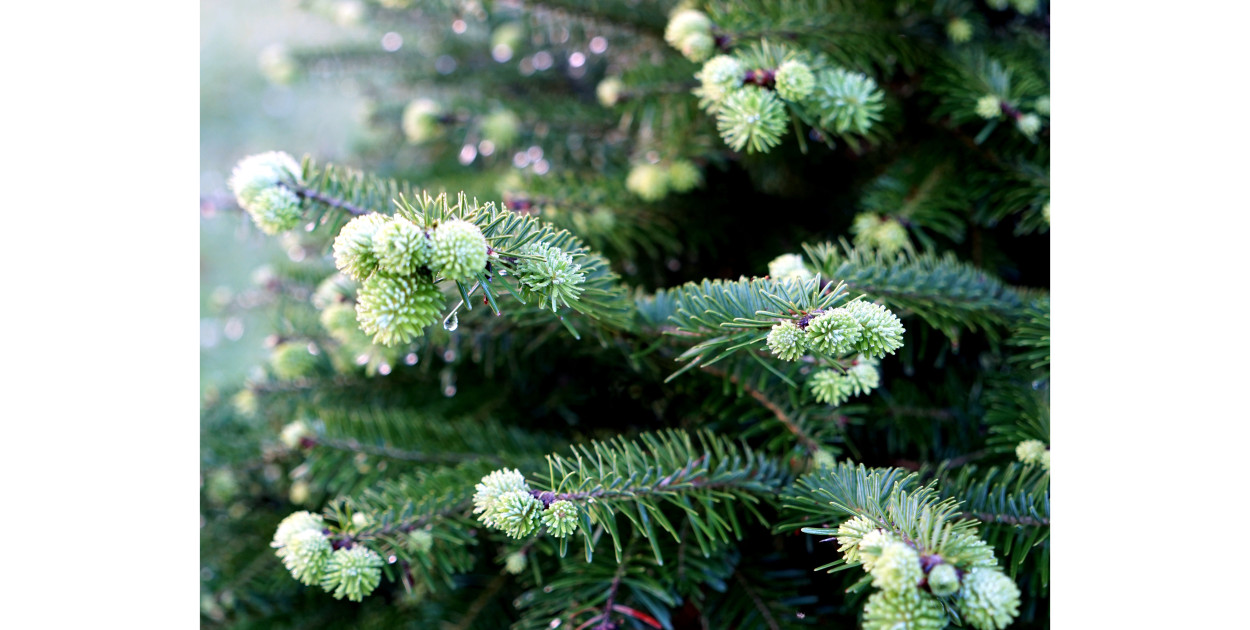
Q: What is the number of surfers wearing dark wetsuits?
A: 0